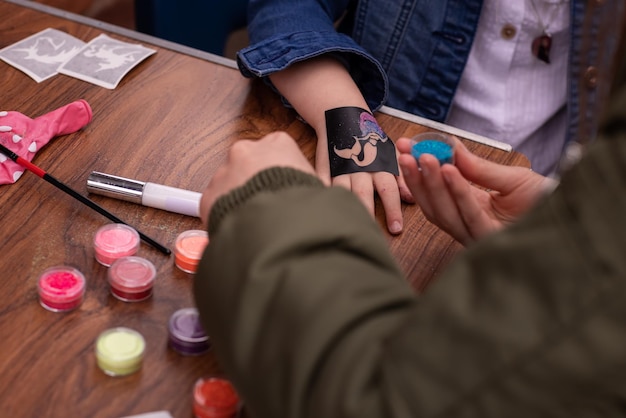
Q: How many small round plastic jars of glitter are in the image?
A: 8